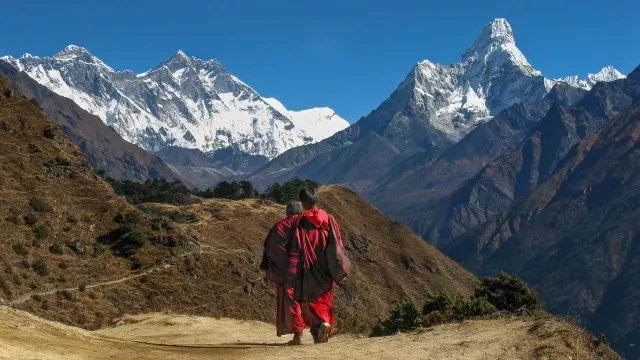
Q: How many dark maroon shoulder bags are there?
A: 0